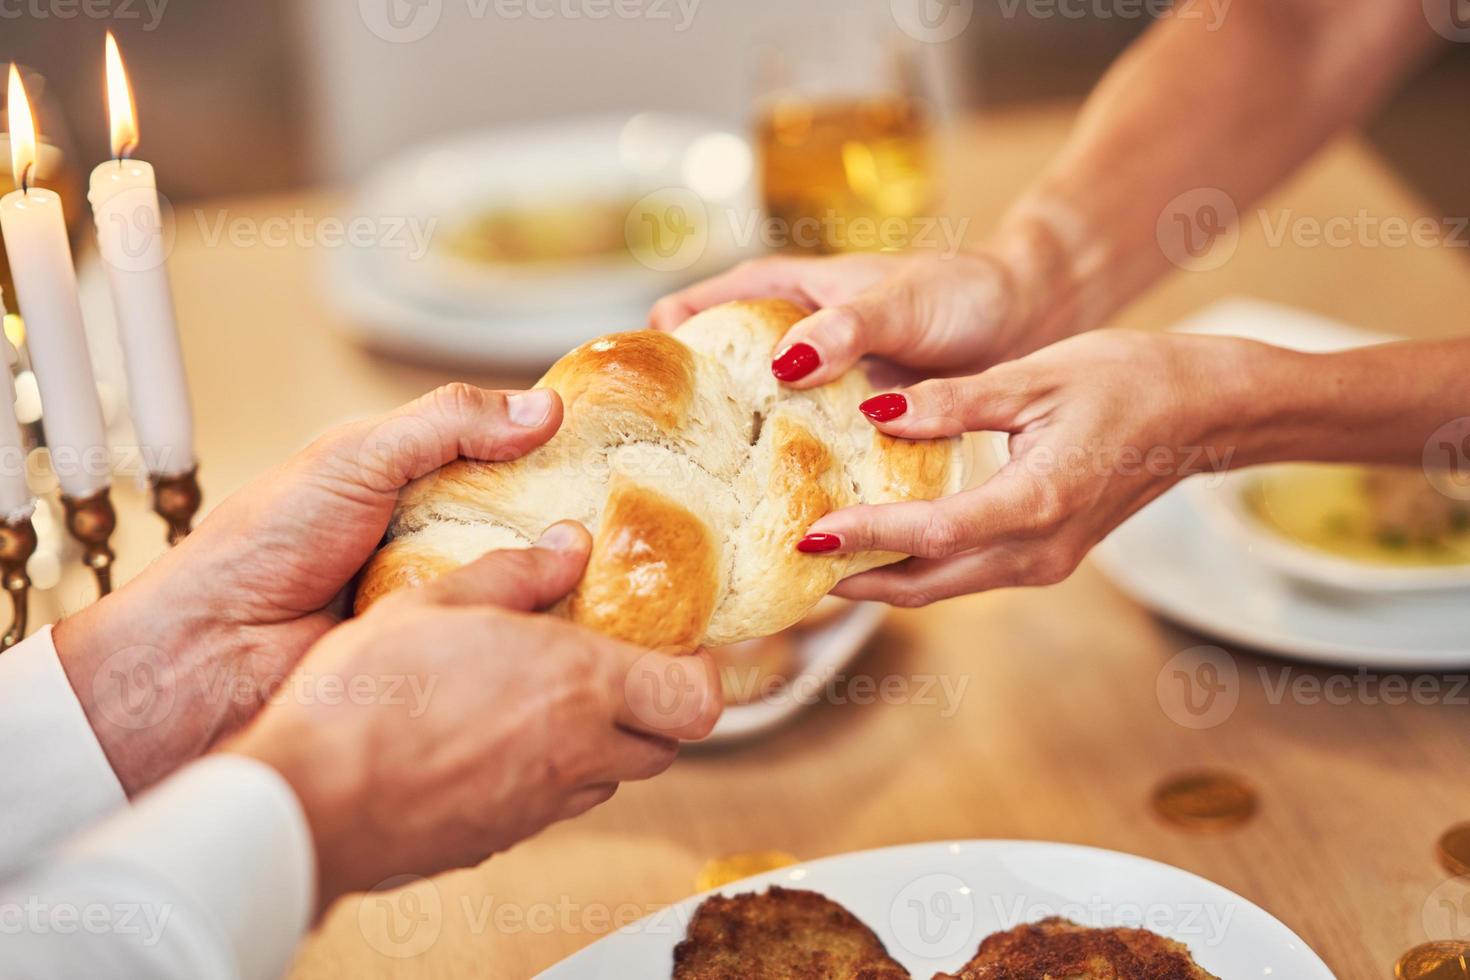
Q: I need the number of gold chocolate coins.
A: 4